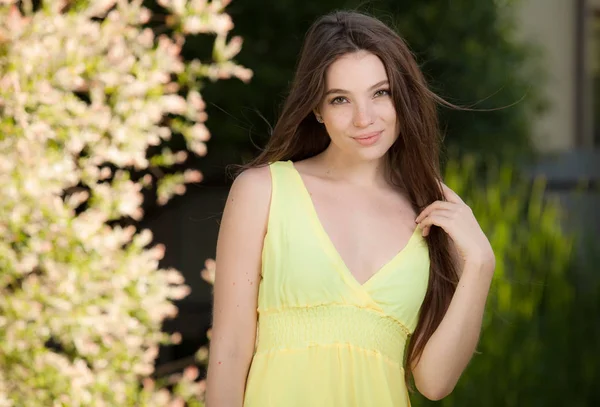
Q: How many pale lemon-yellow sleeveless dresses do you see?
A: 1